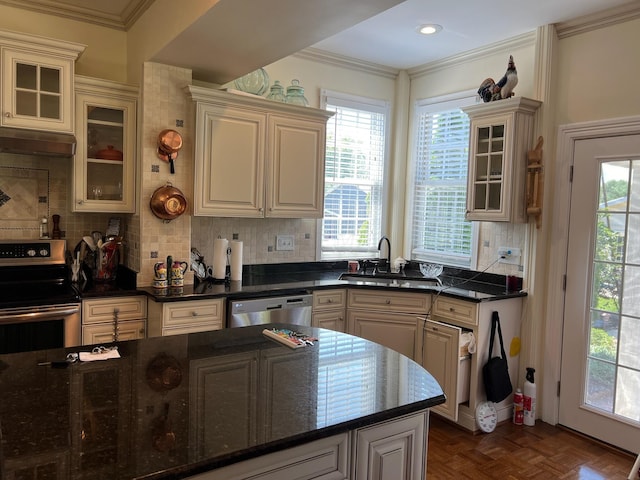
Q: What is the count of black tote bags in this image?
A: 1